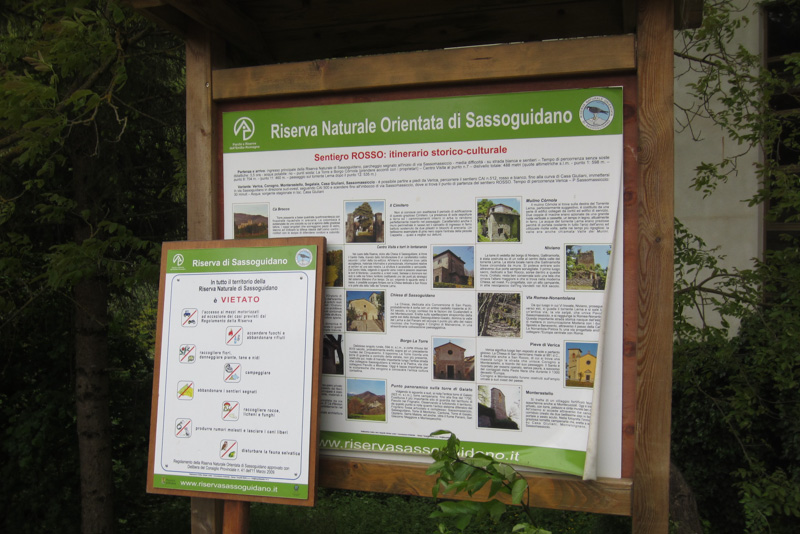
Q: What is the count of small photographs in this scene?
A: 13